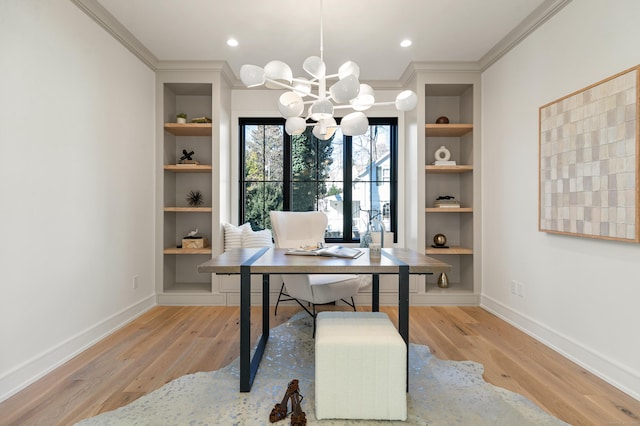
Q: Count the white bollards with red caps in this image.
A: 0